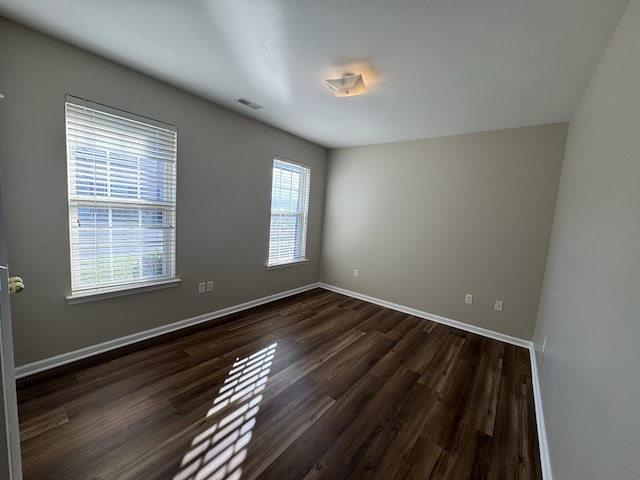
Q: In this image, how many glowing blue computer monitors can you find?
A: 0